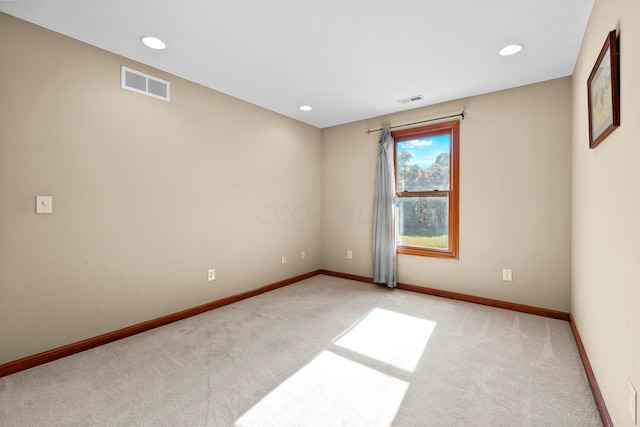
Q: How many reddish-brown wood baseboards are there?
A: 3